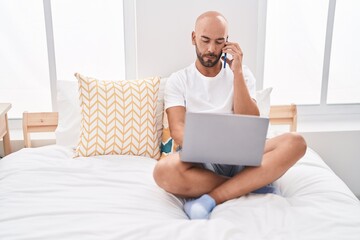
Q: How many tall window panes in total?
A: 4